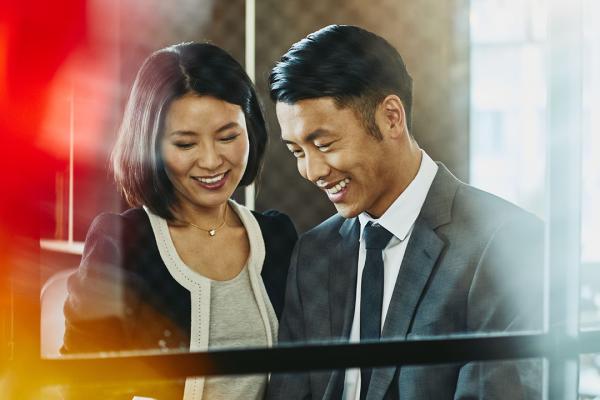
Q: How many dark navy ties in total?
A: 1